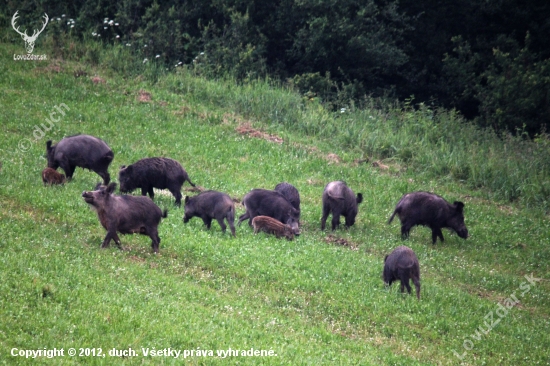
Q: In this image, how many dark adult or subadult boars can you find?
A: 9